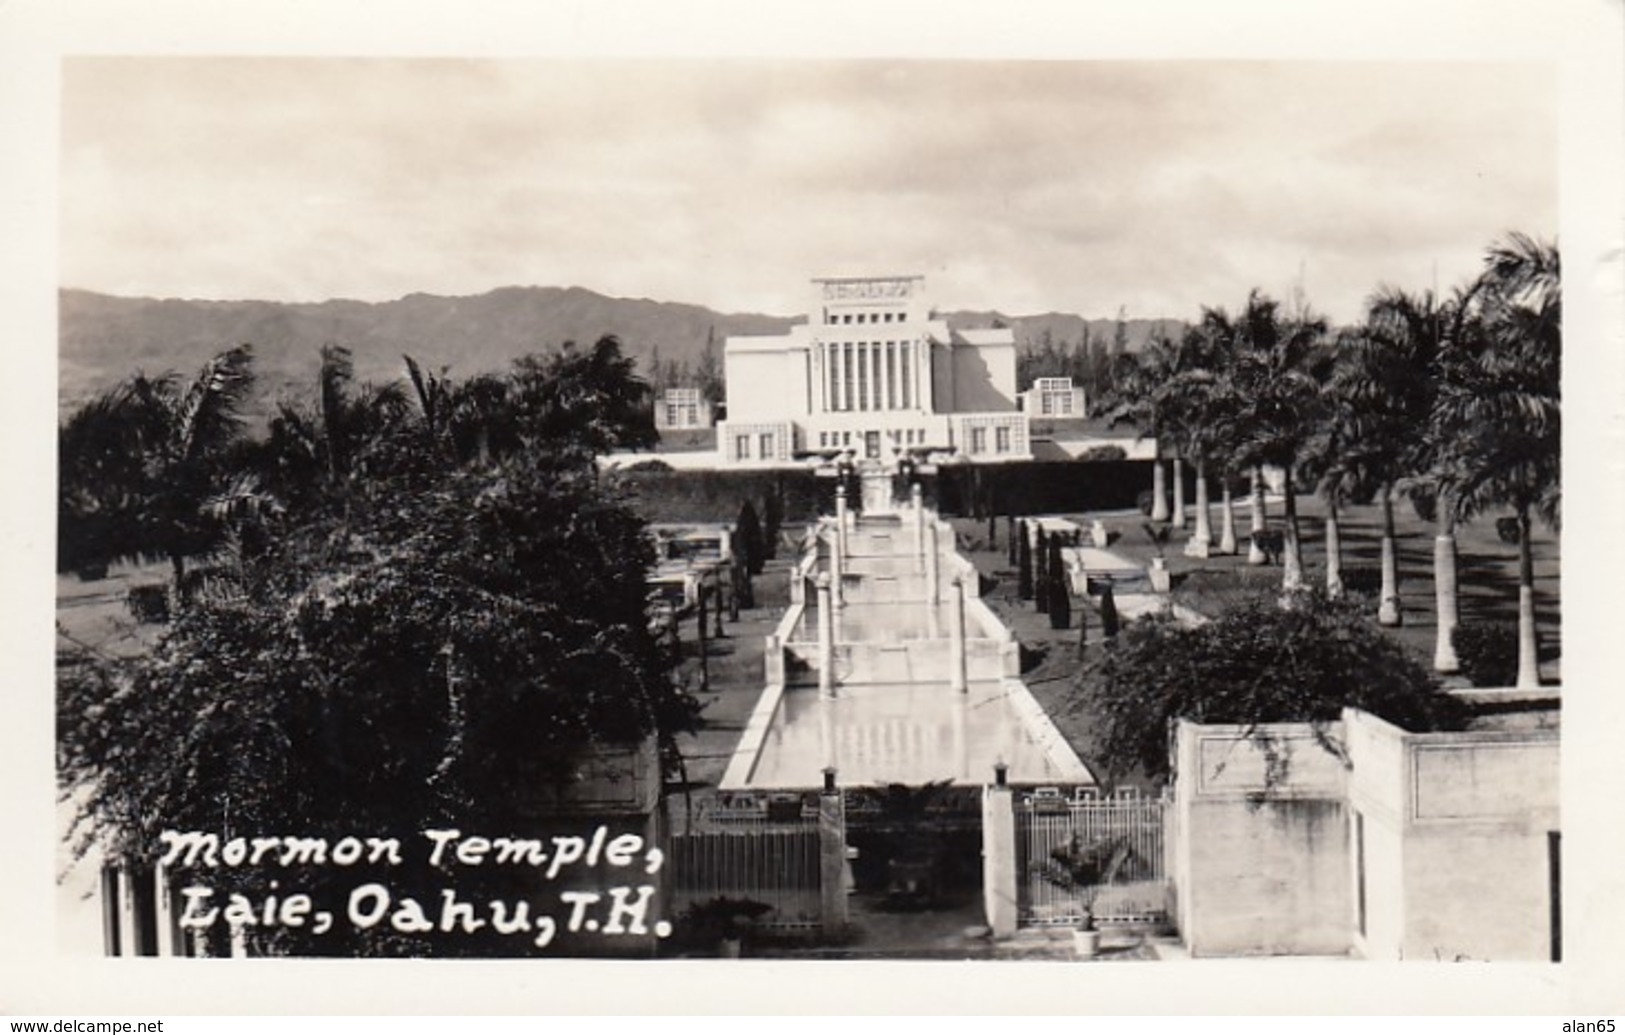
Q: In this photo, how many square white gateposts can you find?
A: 2